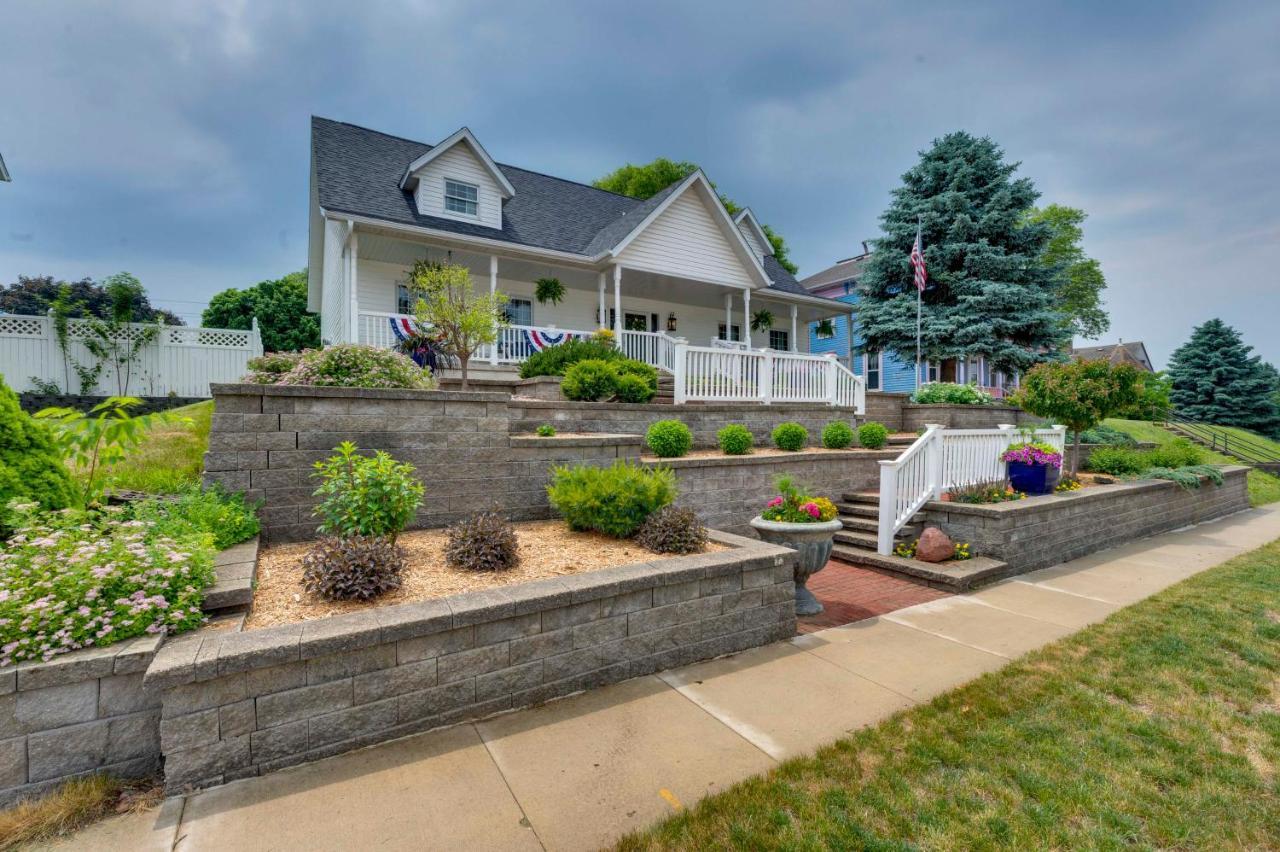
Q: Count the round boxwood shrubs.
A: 5